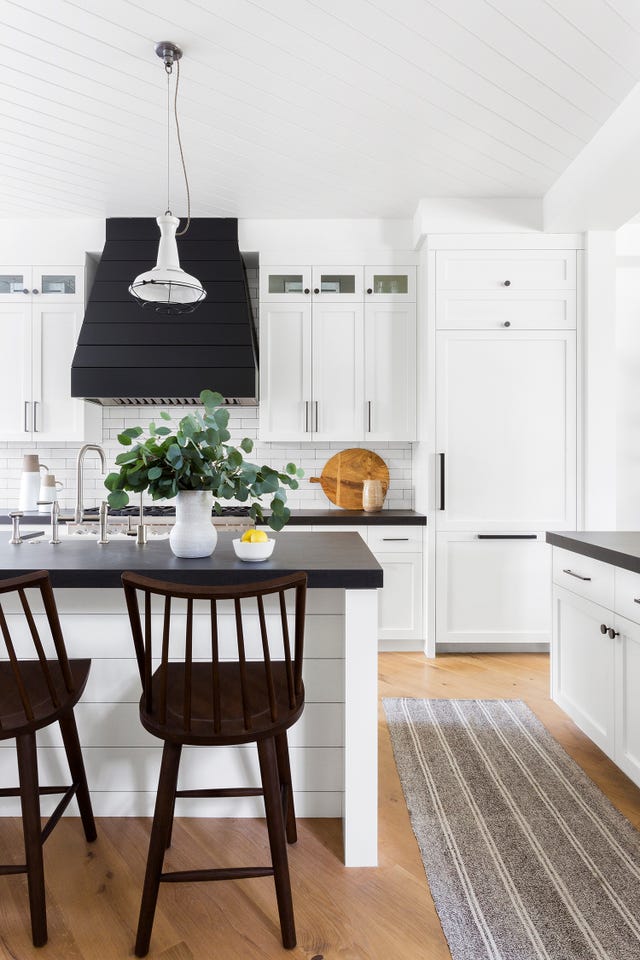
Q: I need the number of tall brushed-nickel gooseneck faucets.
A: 1